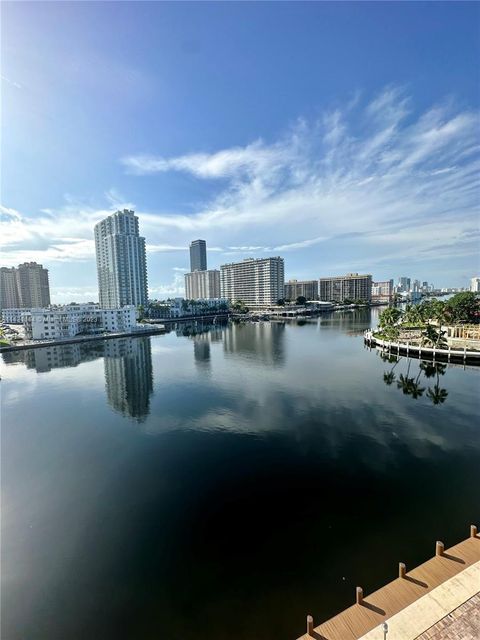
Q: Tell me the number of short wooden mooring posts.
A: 5